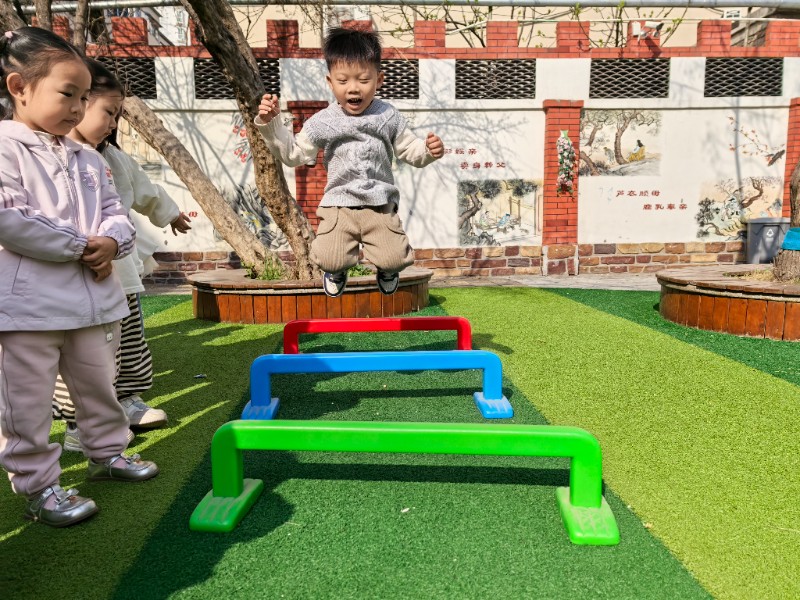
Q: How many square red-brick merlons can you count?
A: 11